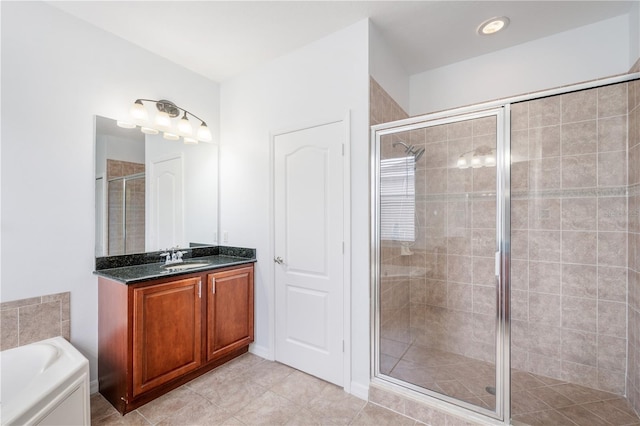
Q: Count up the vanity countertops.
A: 1